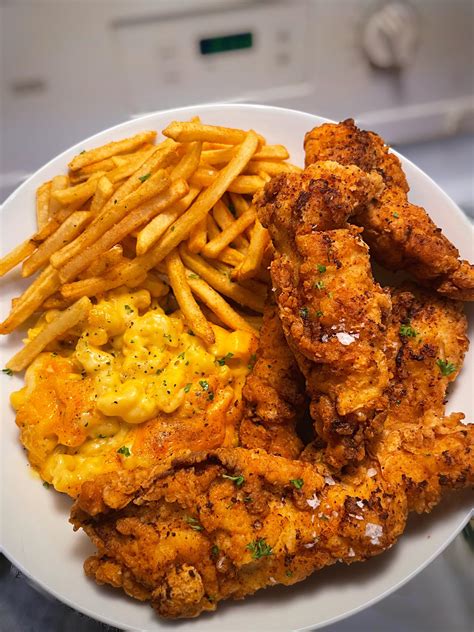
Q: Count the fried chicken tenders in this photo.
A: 5